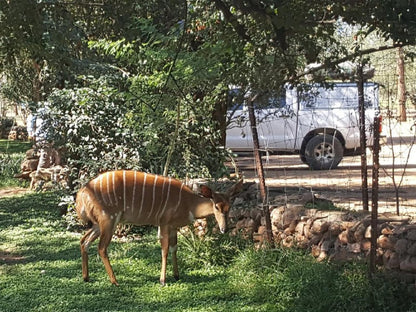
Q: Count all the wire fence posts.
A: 3